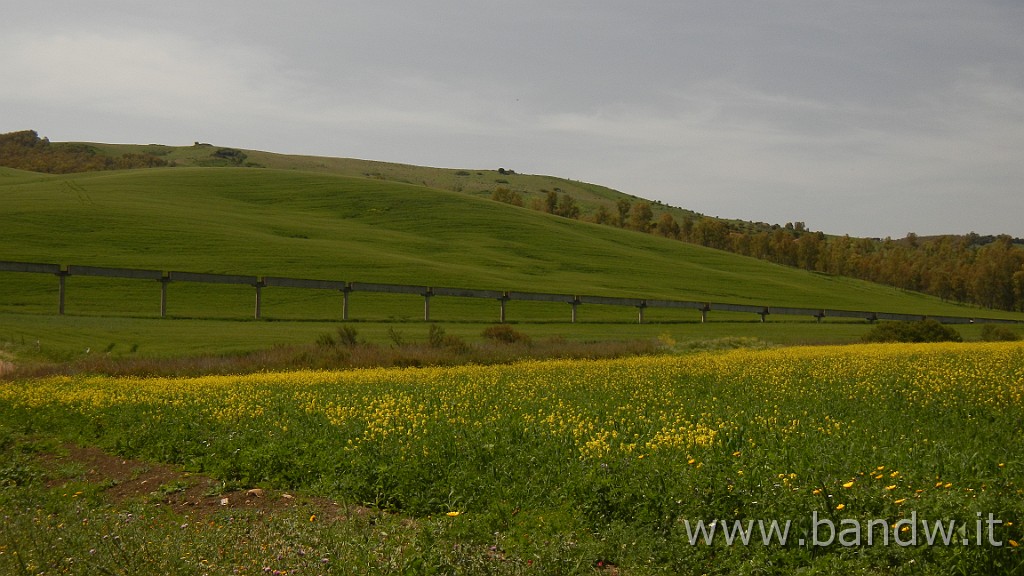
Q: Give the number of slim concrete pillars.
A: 12